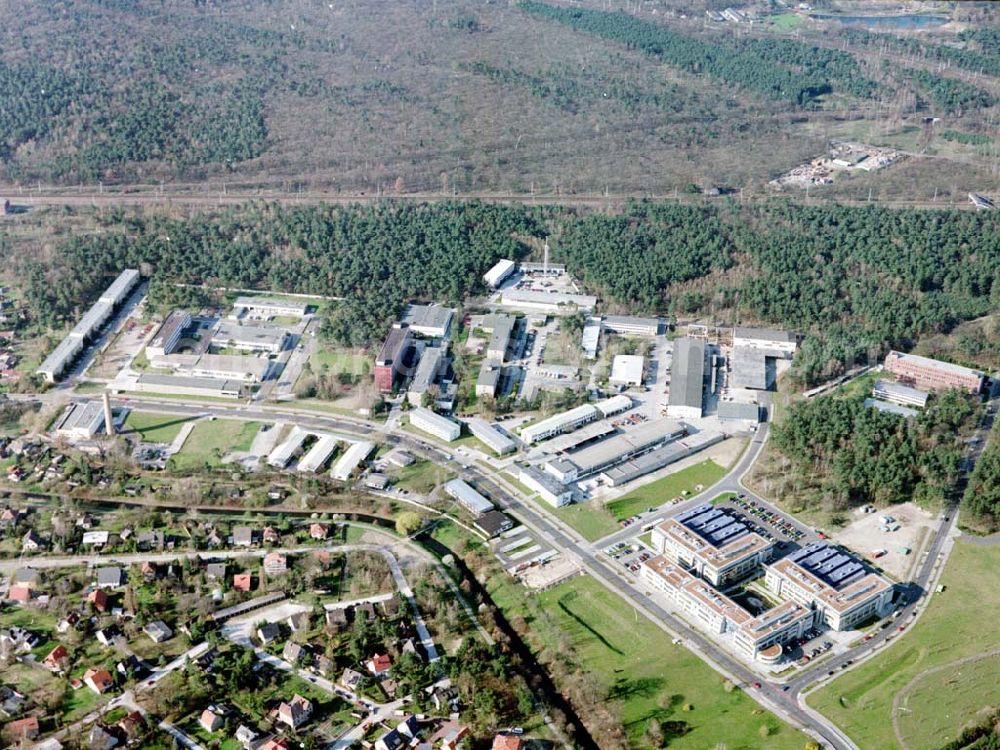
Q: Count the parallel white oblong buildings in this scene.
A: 3